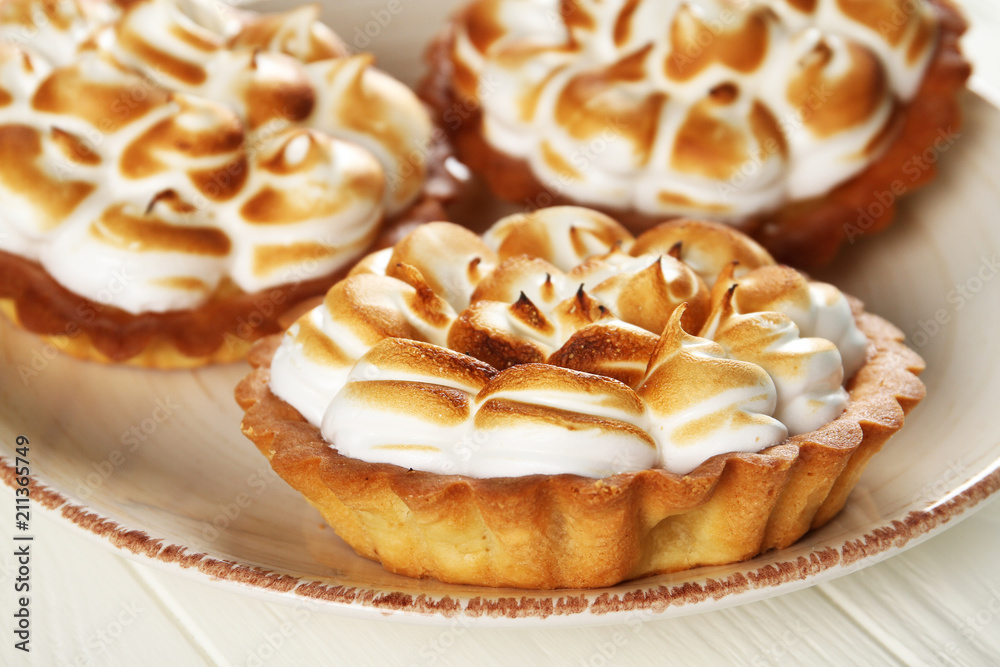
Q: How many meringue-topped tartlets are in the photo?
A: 3